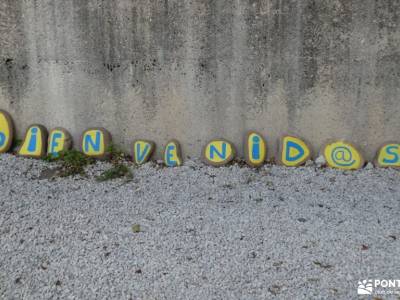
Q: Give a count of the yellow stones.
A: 11